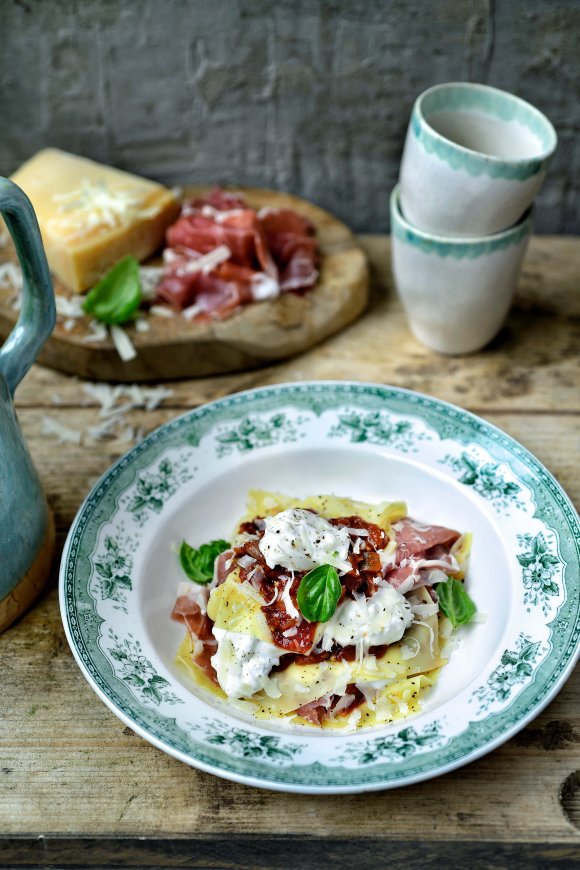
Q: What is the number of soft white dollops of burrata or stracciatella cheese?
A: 3